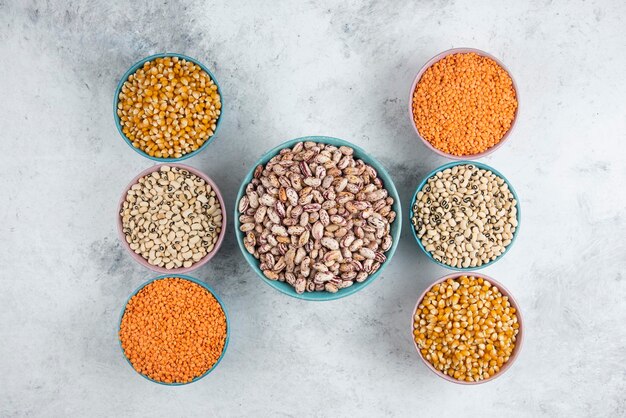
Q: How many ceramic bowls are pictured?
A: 7